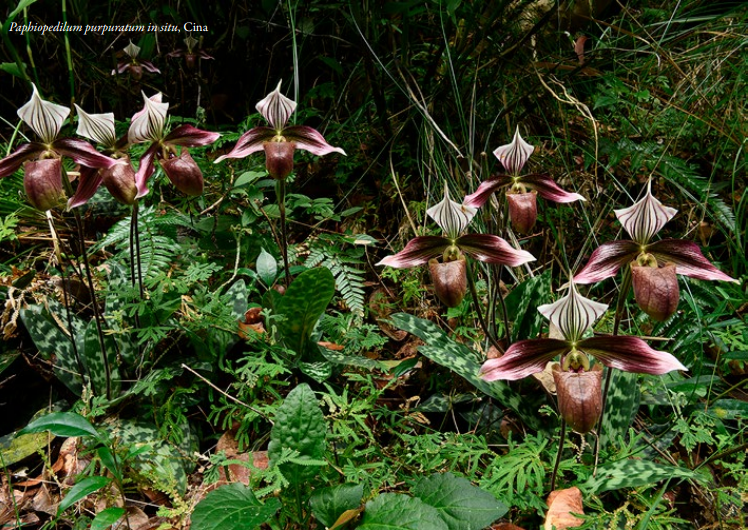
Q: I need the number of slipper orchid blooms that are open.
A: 10